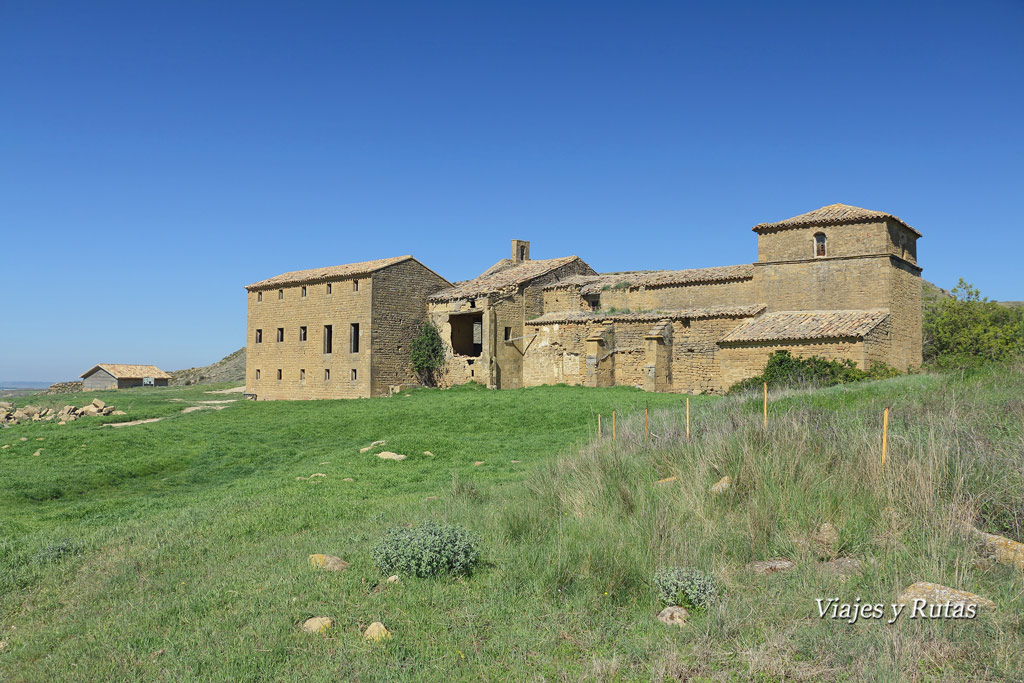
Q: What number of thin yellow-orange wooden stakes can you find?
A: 6